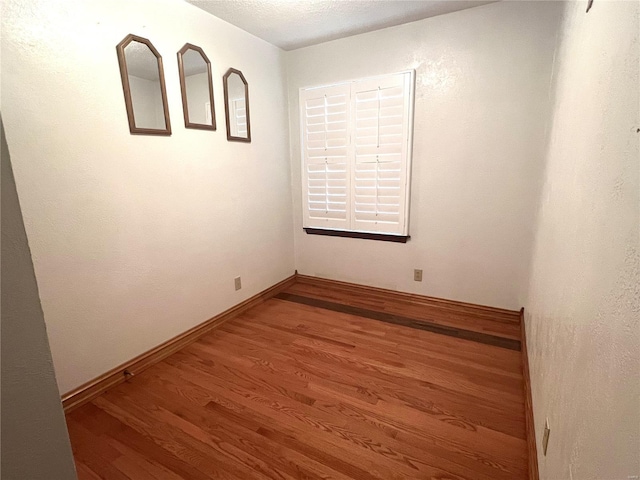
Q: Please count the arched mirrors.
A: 3